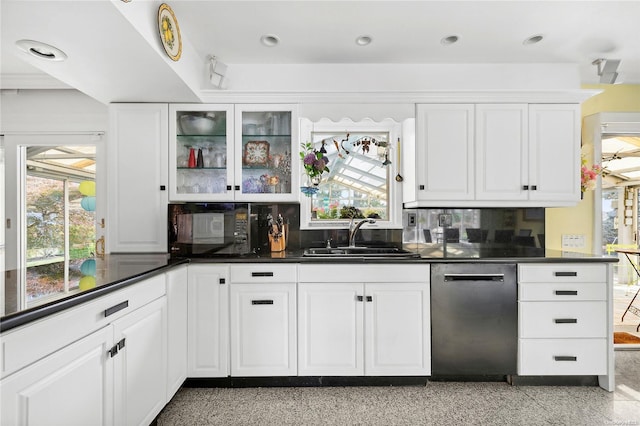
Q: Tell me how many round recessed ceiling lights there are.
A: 5